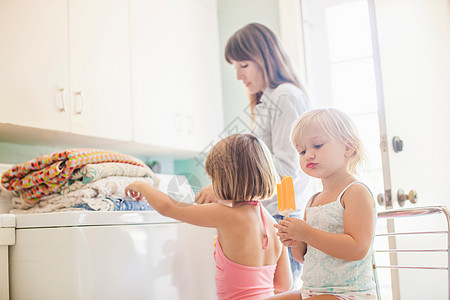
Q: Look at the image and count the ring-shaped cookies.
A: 0